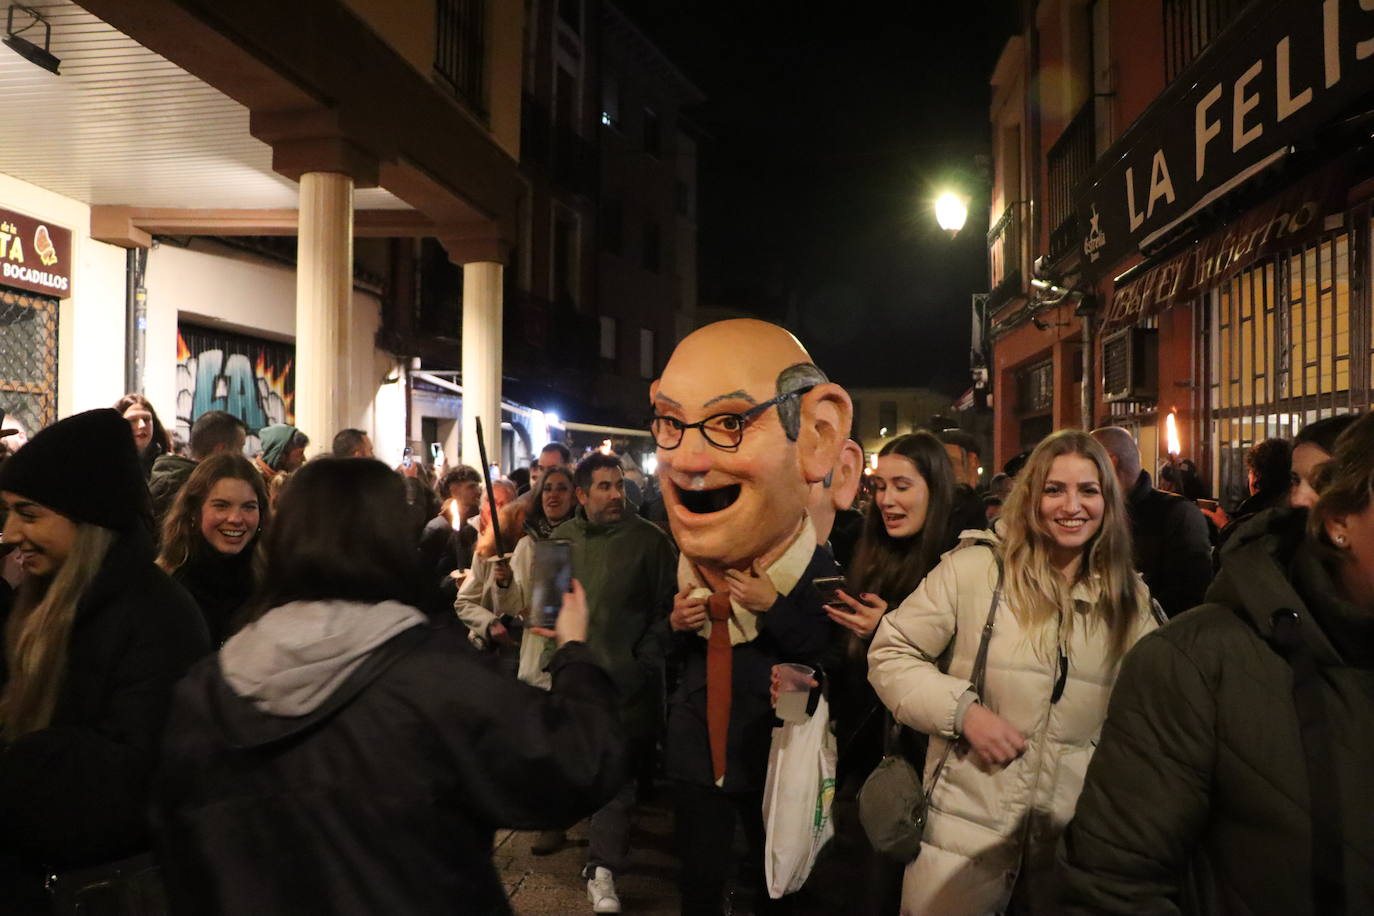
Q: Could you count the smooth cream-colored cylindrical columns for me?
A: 2